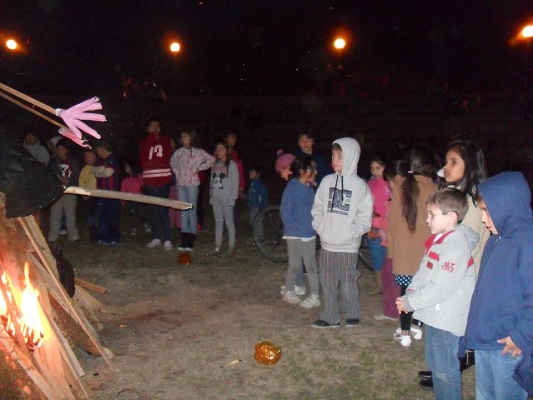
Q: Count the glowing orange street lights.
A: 4